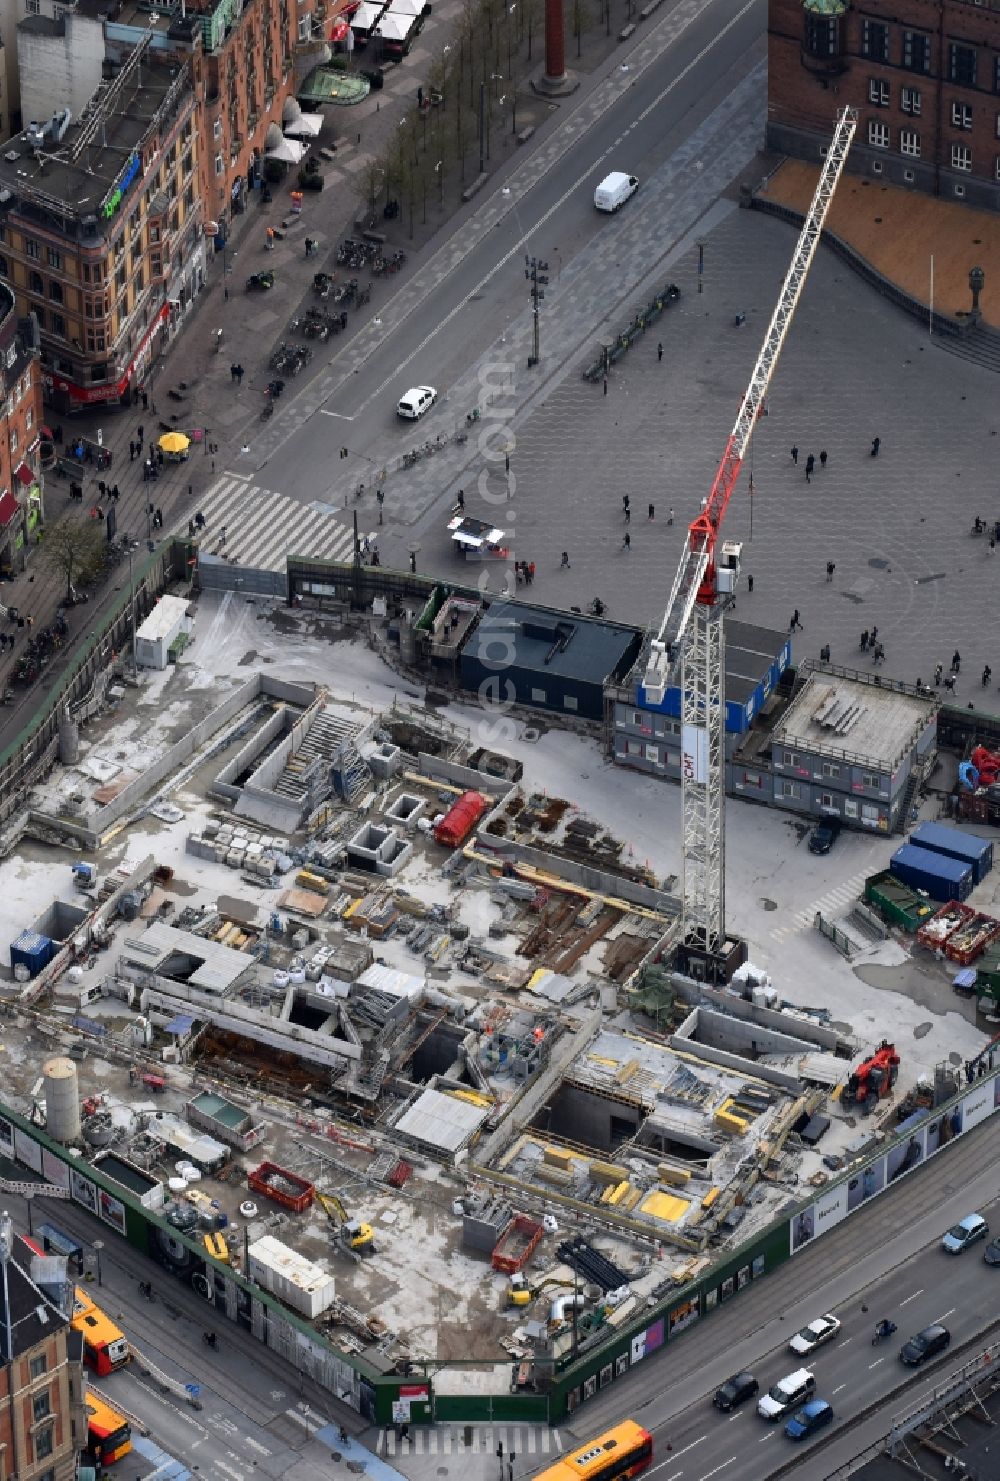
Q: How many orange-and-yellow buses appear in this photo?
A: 3